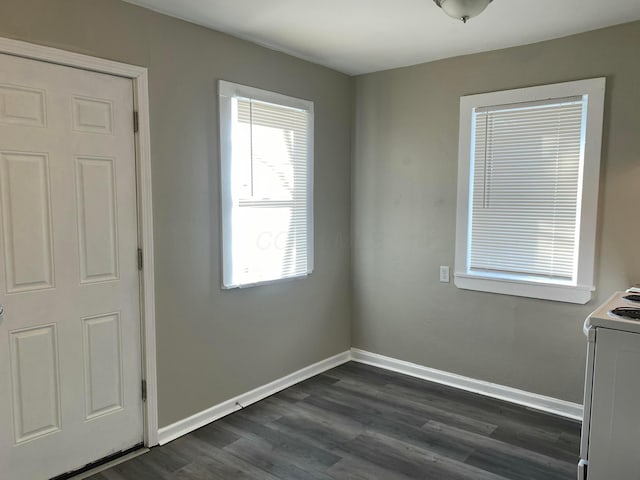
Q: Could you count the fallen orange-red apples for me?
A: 0